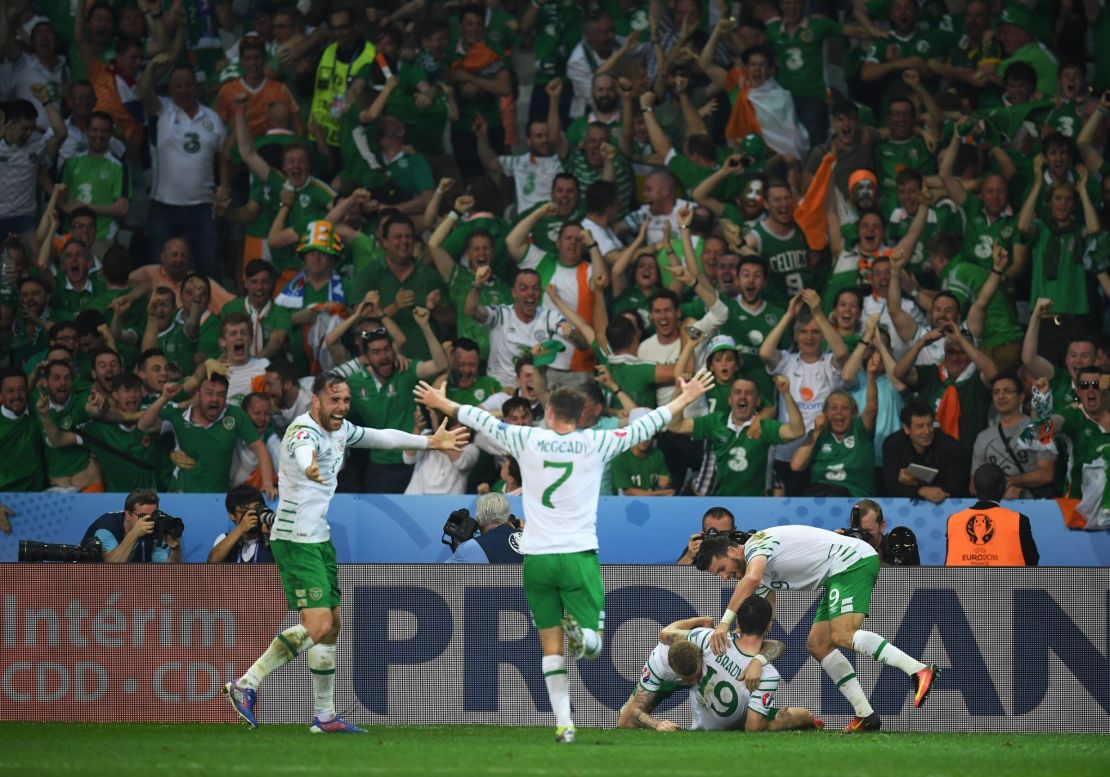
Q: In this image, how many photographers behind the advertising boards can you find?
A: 5